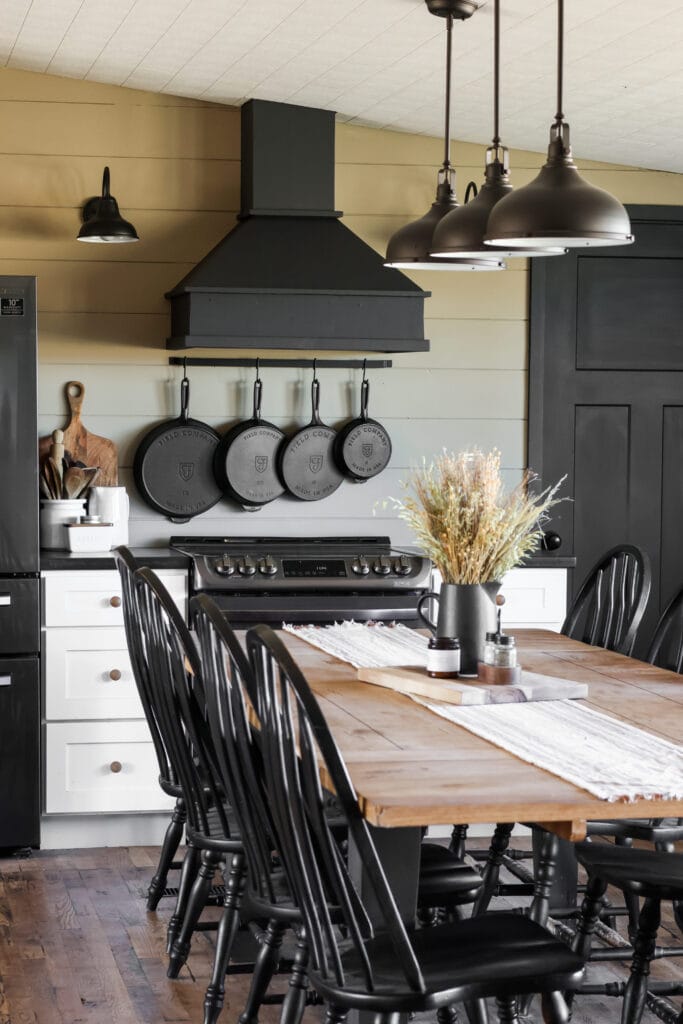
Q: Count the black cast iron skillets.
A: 4